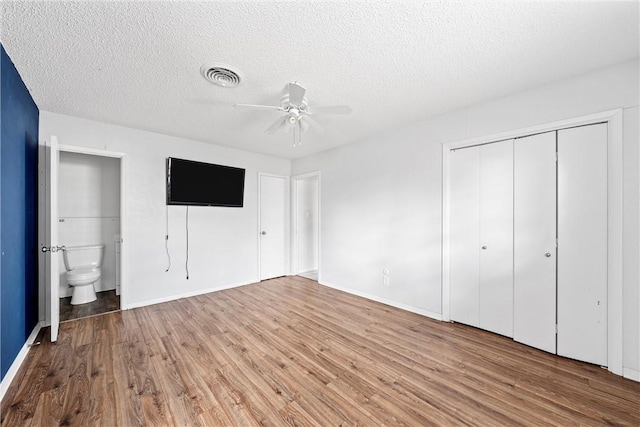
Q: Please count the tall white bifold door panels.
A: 4